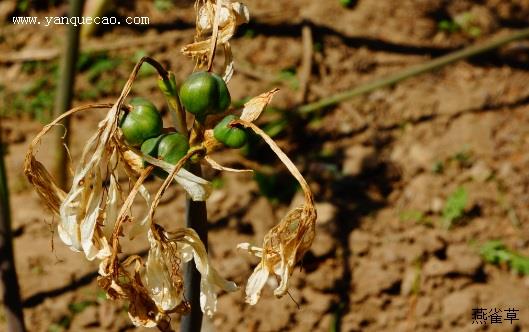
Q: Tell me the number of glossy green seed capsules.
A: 4